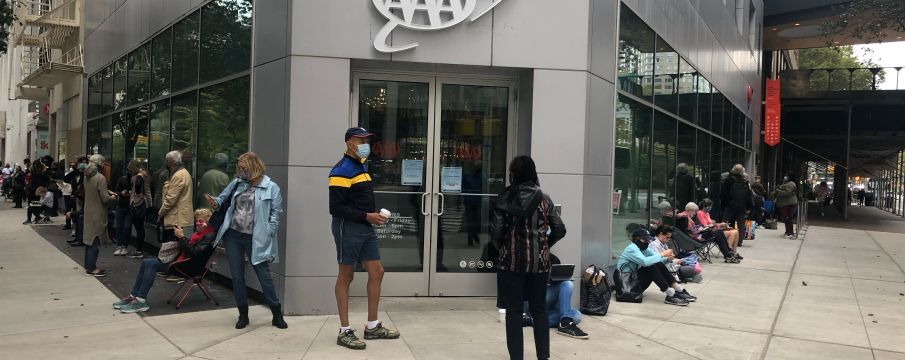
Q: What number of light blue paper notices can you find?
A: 2